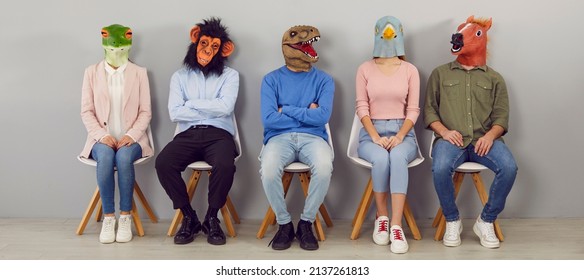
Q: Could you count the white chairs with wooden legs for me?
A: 5